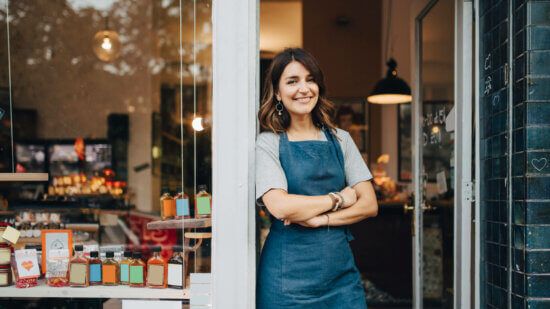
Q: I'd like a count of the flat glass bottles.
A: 10